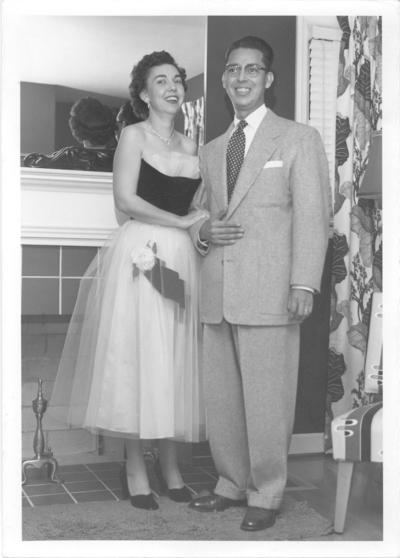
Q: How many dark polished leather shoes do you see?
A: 2